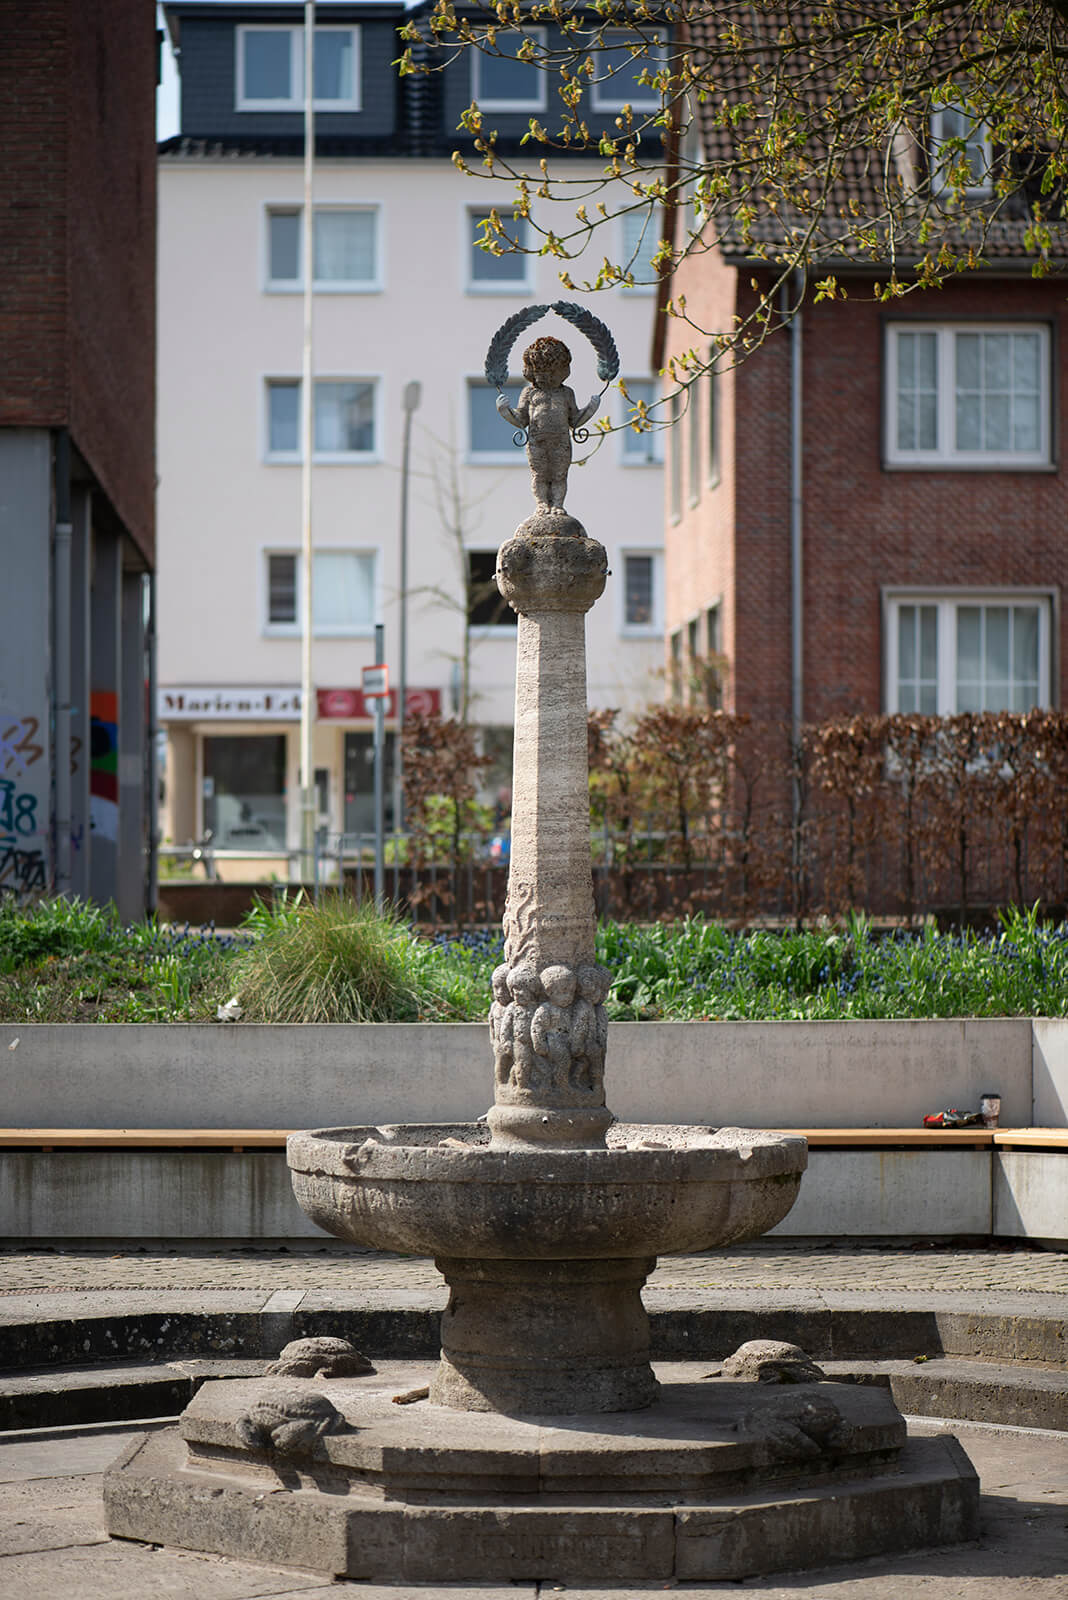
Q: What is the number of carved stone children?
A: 6